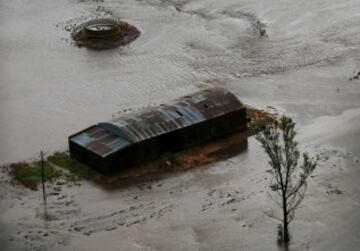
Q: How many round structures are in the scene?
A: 1